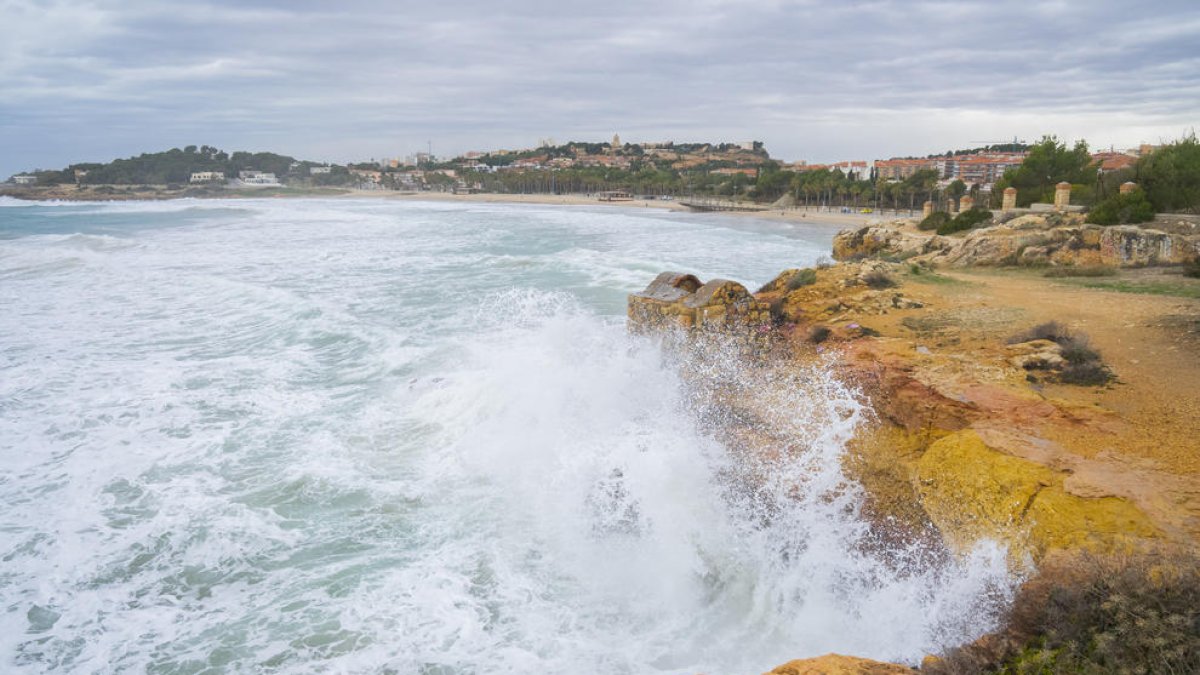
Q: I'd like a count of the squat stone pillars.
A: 6